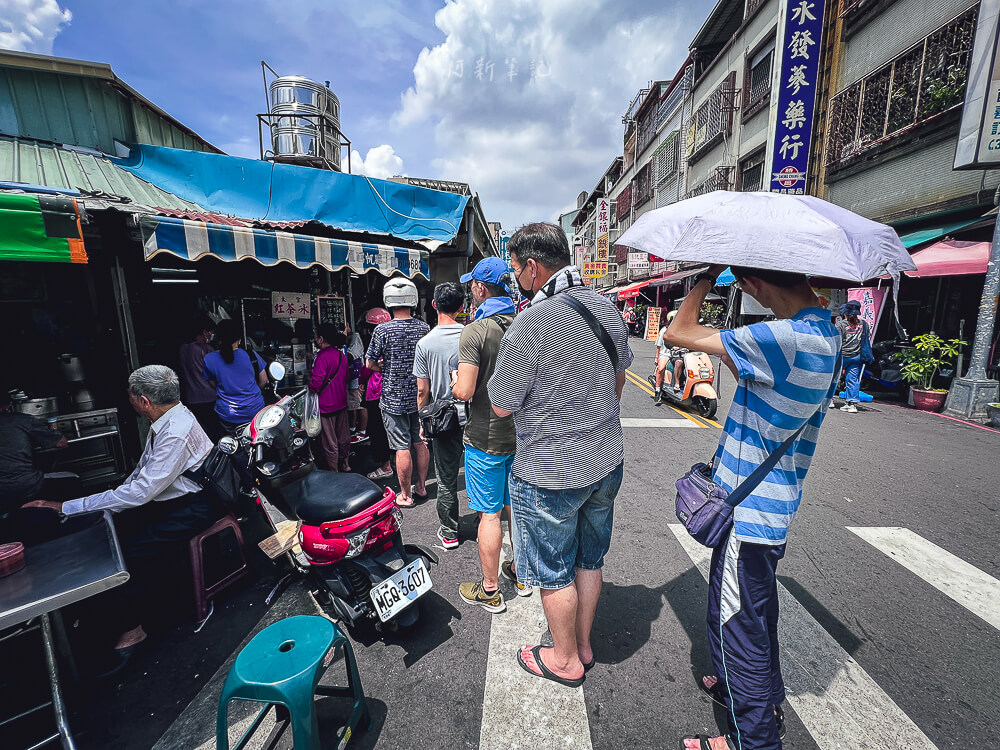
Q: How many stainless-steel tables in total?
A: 1